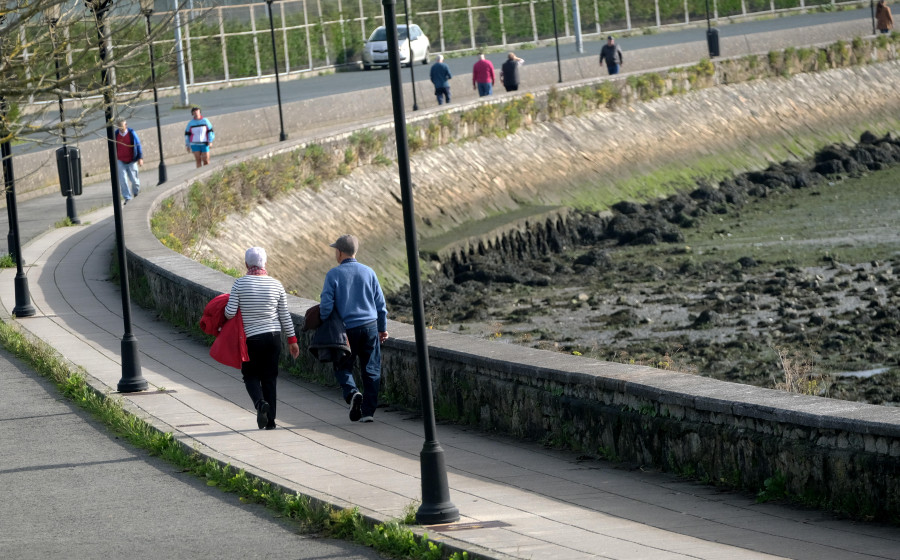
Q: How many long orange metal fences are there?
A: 0